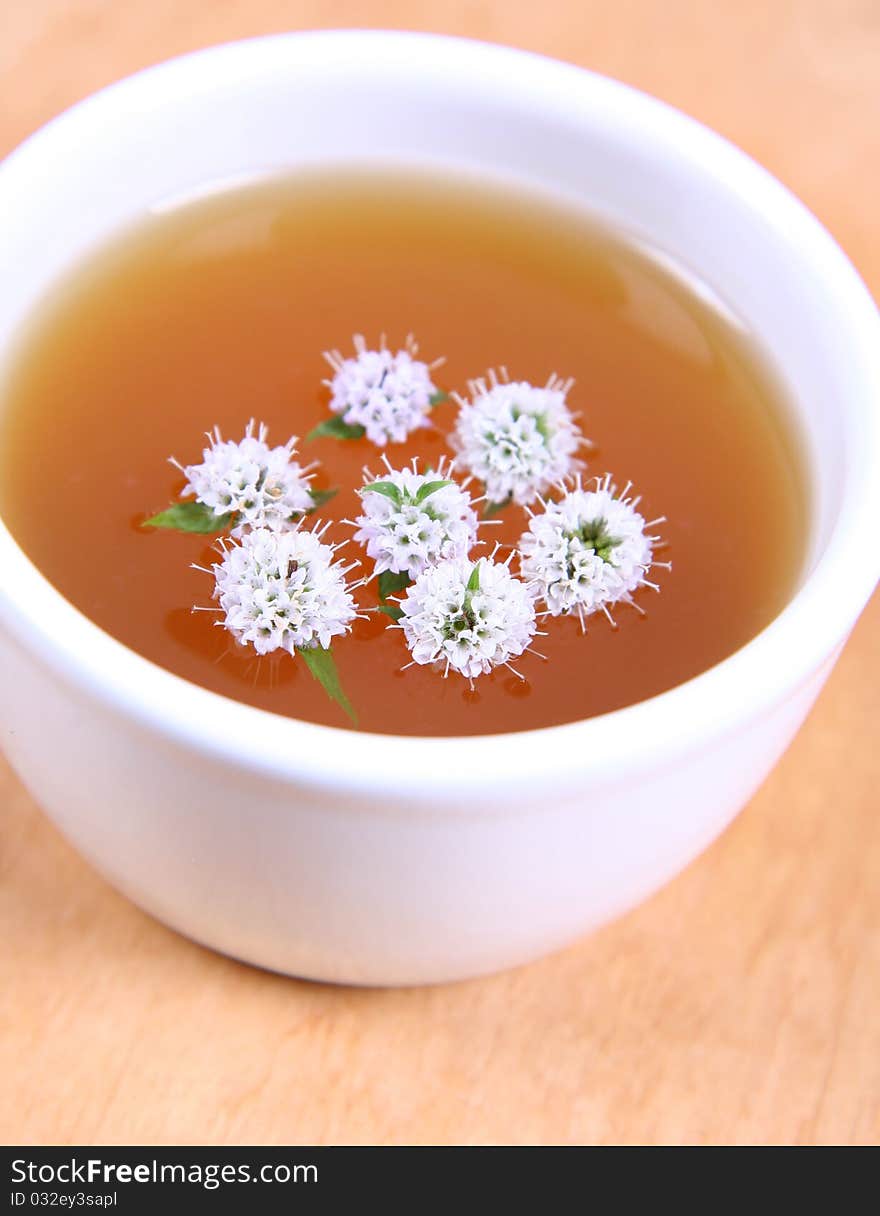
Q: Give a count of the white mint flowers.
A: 7